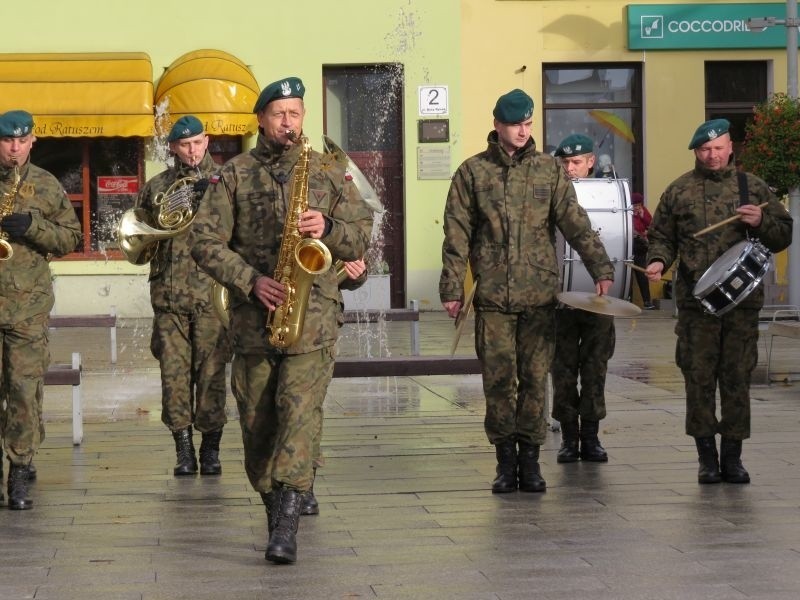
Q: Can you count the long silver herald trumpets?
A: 0